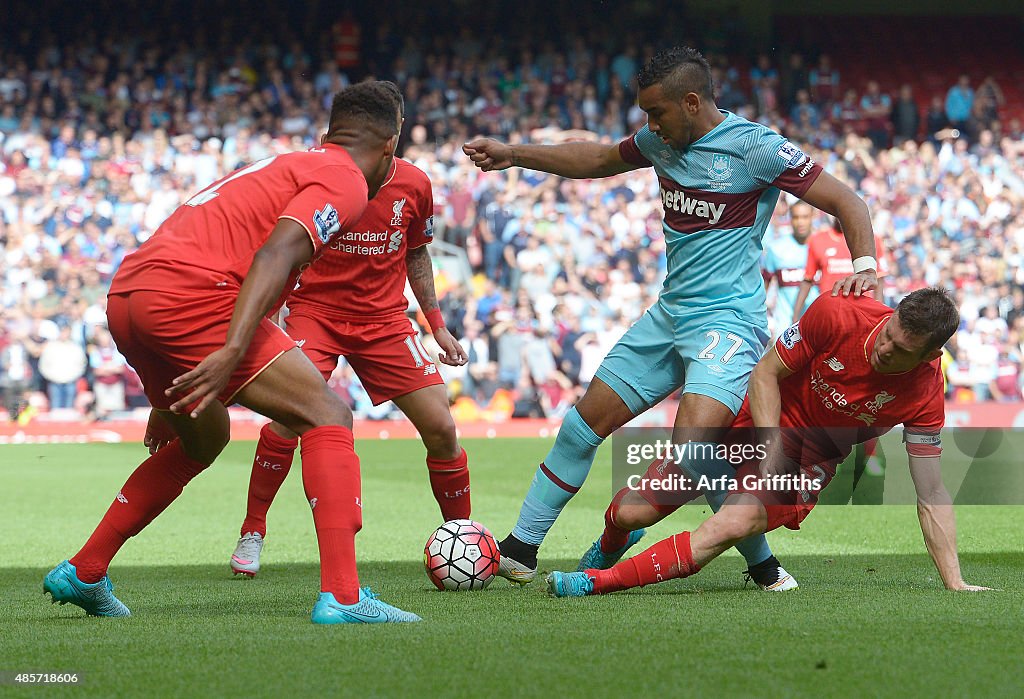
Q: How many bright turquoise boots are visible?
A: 4